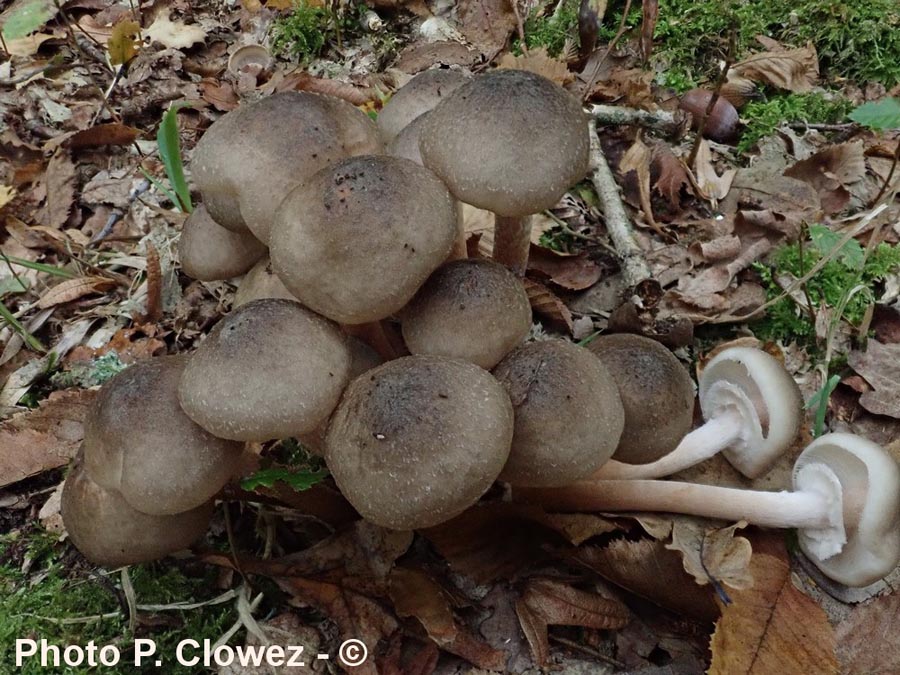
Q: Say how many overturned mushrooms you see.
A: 2